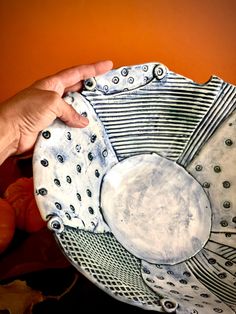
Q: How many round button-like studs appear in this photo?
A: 4